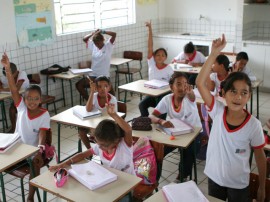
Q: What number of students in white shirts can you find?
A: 11